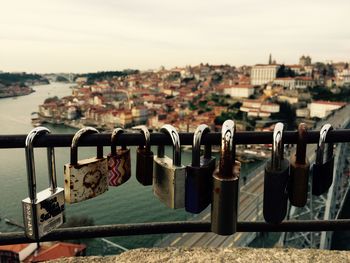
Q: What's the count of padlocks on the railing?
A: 10